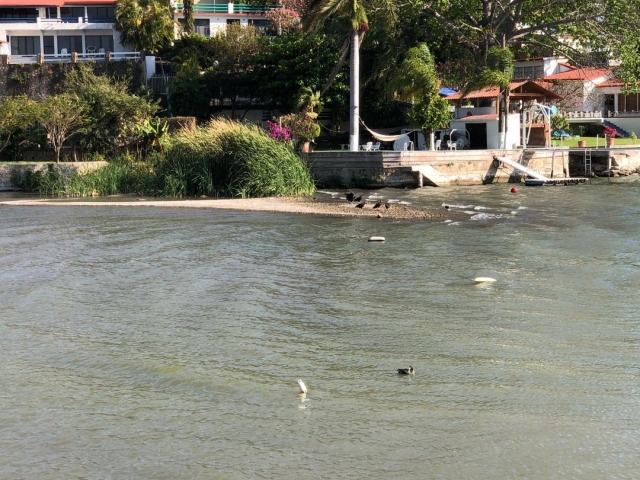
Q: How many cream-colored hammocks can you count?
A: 1